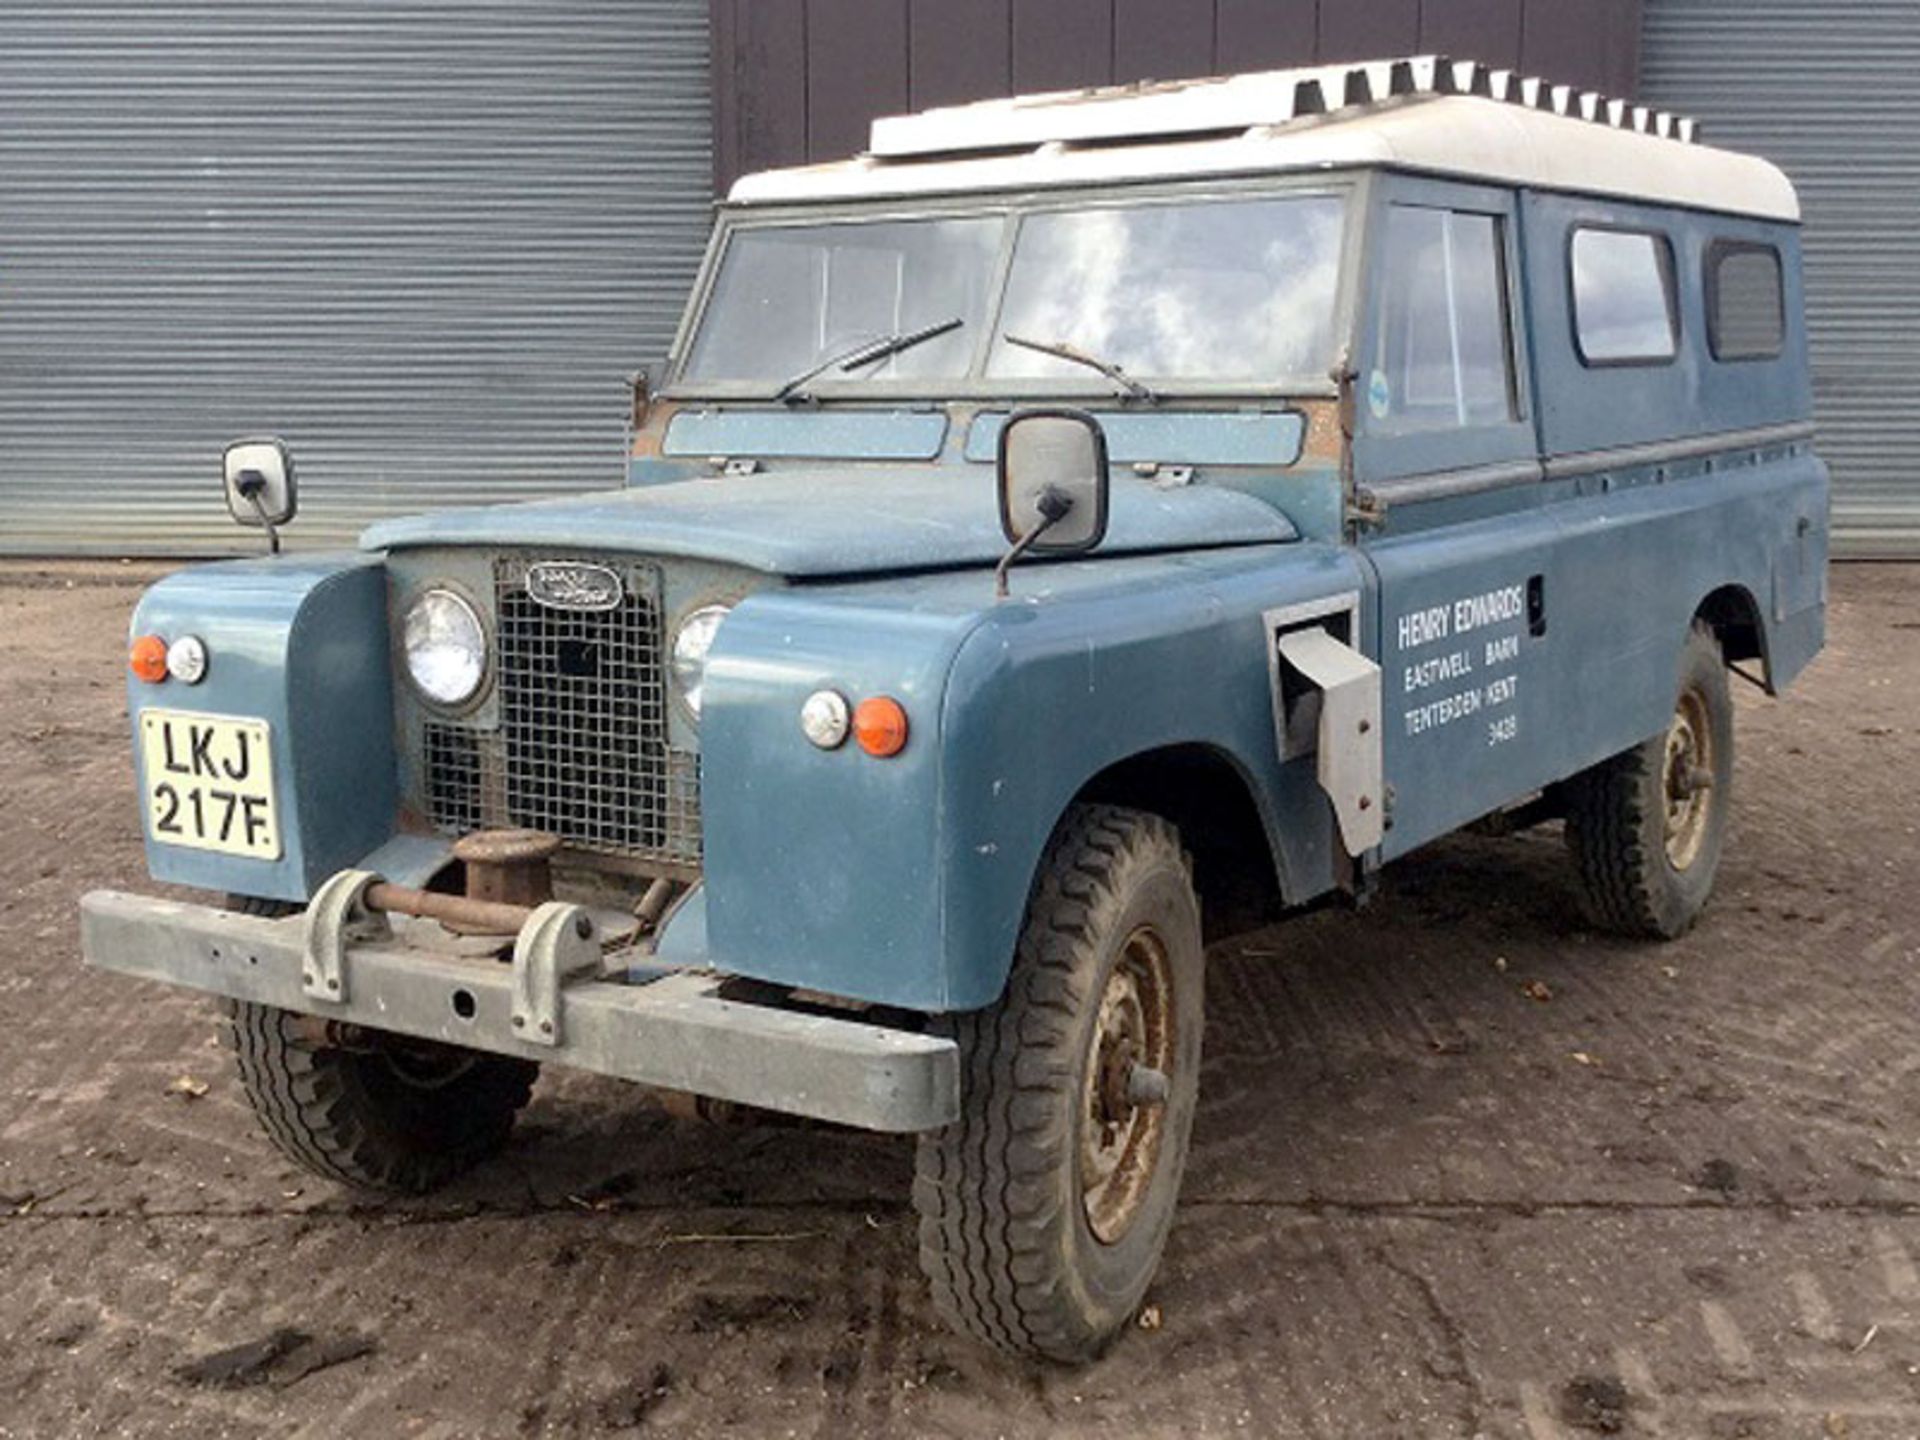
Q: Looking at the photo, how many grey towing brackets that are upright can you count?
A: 2